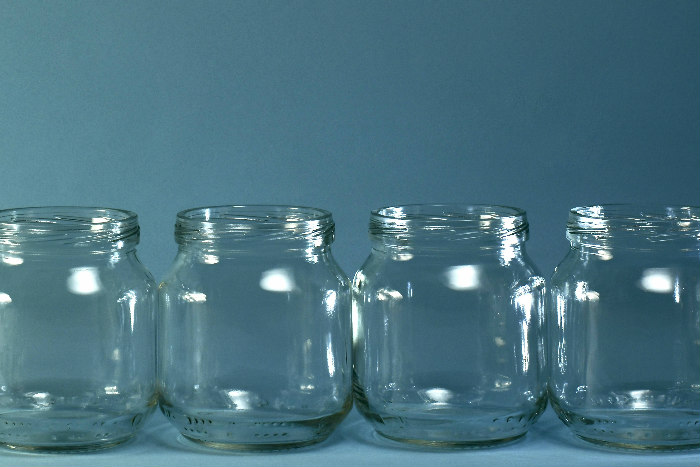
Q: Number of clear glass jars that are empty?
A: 4